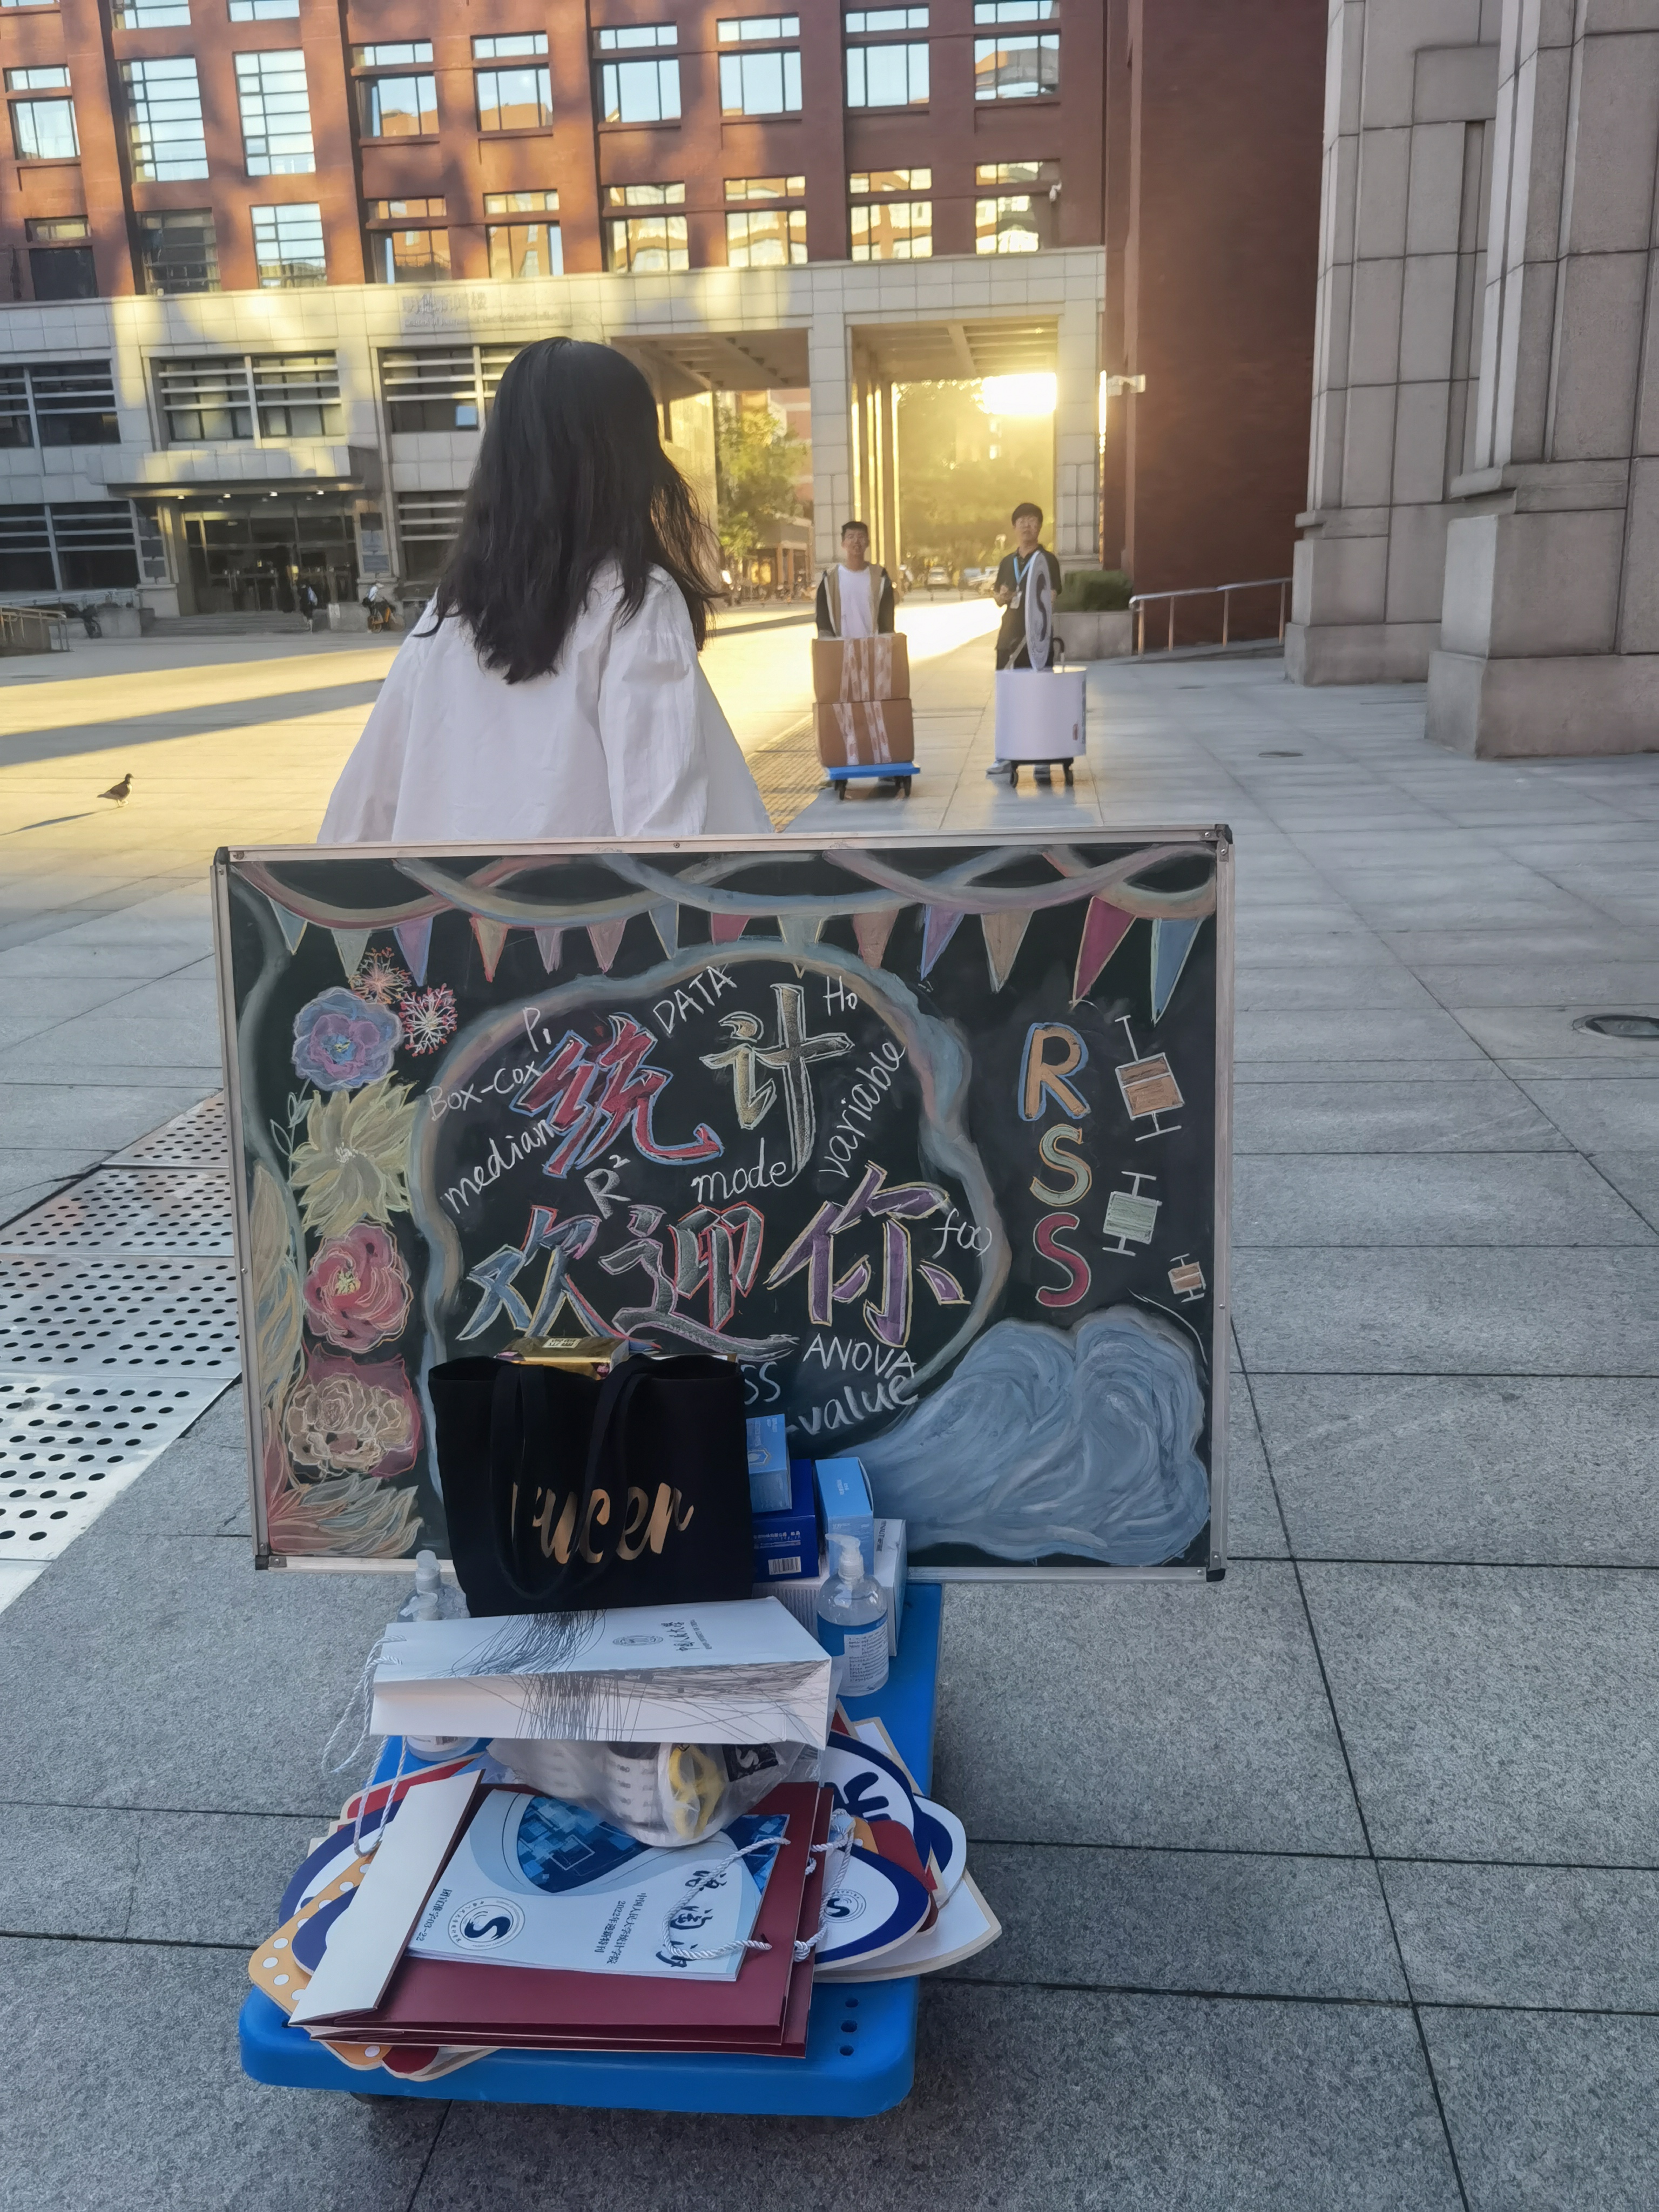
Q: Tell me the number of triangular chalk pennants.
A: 14